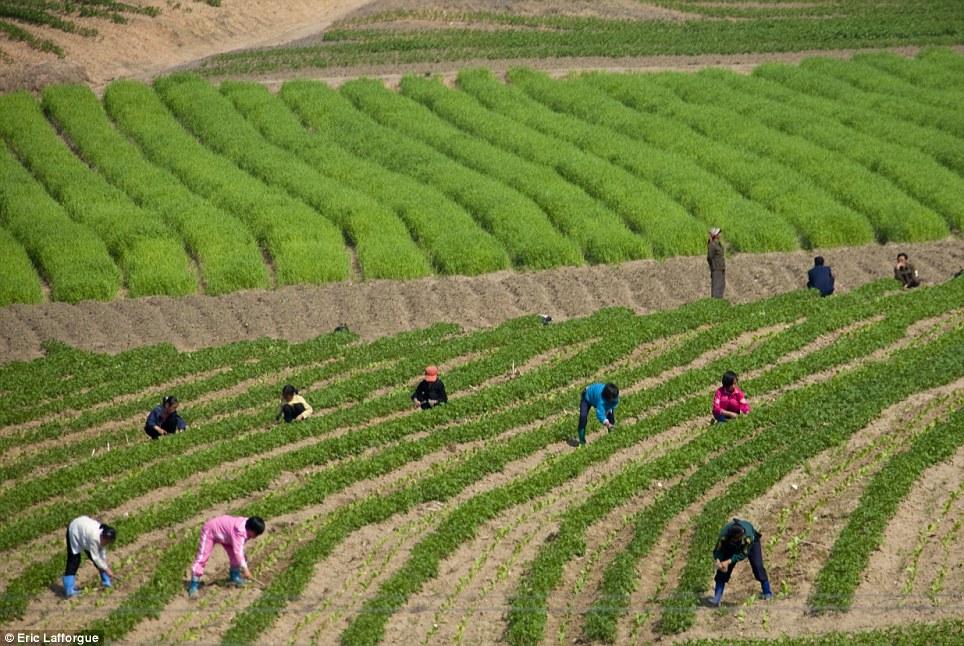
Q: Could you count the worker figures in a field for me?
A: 11